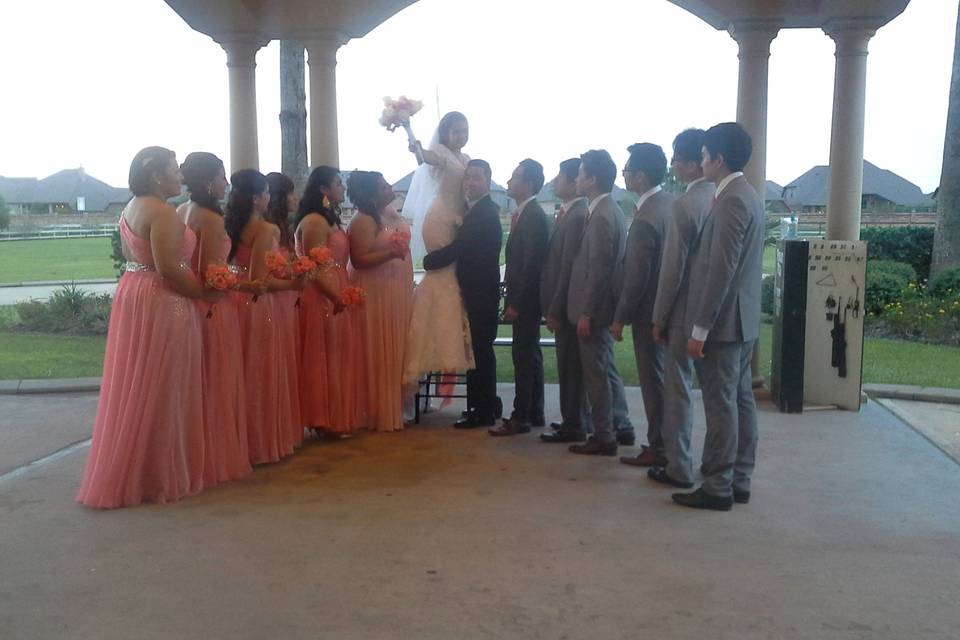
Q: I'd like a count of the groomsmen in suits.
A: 6